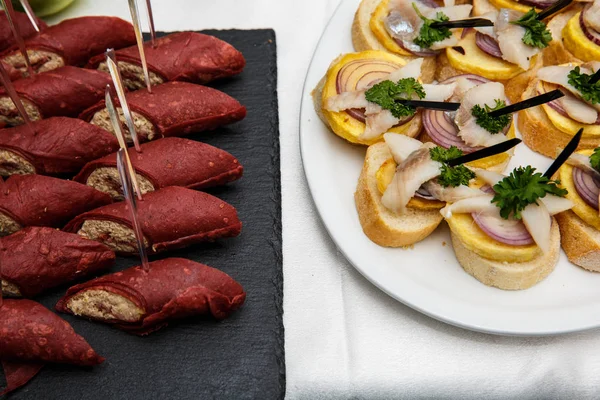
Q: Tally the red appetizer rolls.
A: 12